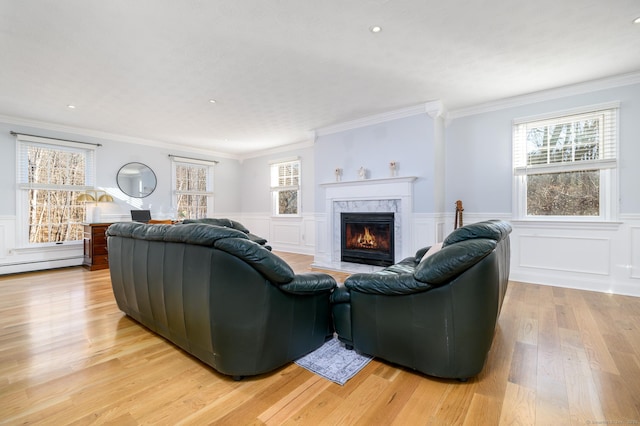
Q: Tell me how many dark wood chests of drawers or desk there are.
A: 1